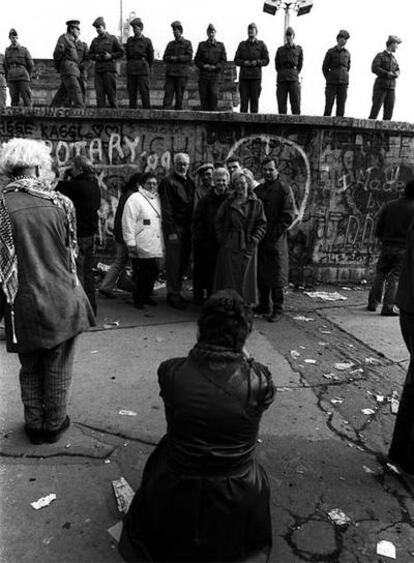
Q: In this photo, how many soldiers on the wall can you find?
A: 11